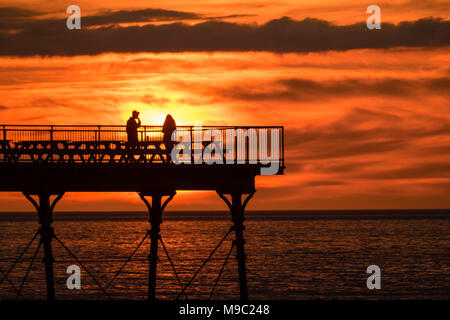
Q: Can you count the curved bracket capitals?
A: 3